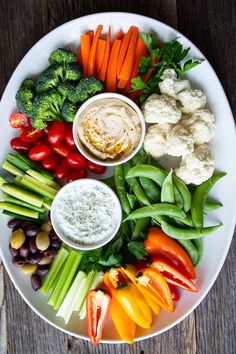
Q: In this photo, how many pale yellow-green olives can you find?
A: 5